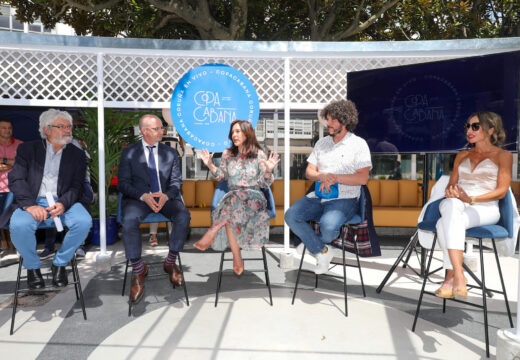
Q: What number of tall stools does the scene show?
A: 5